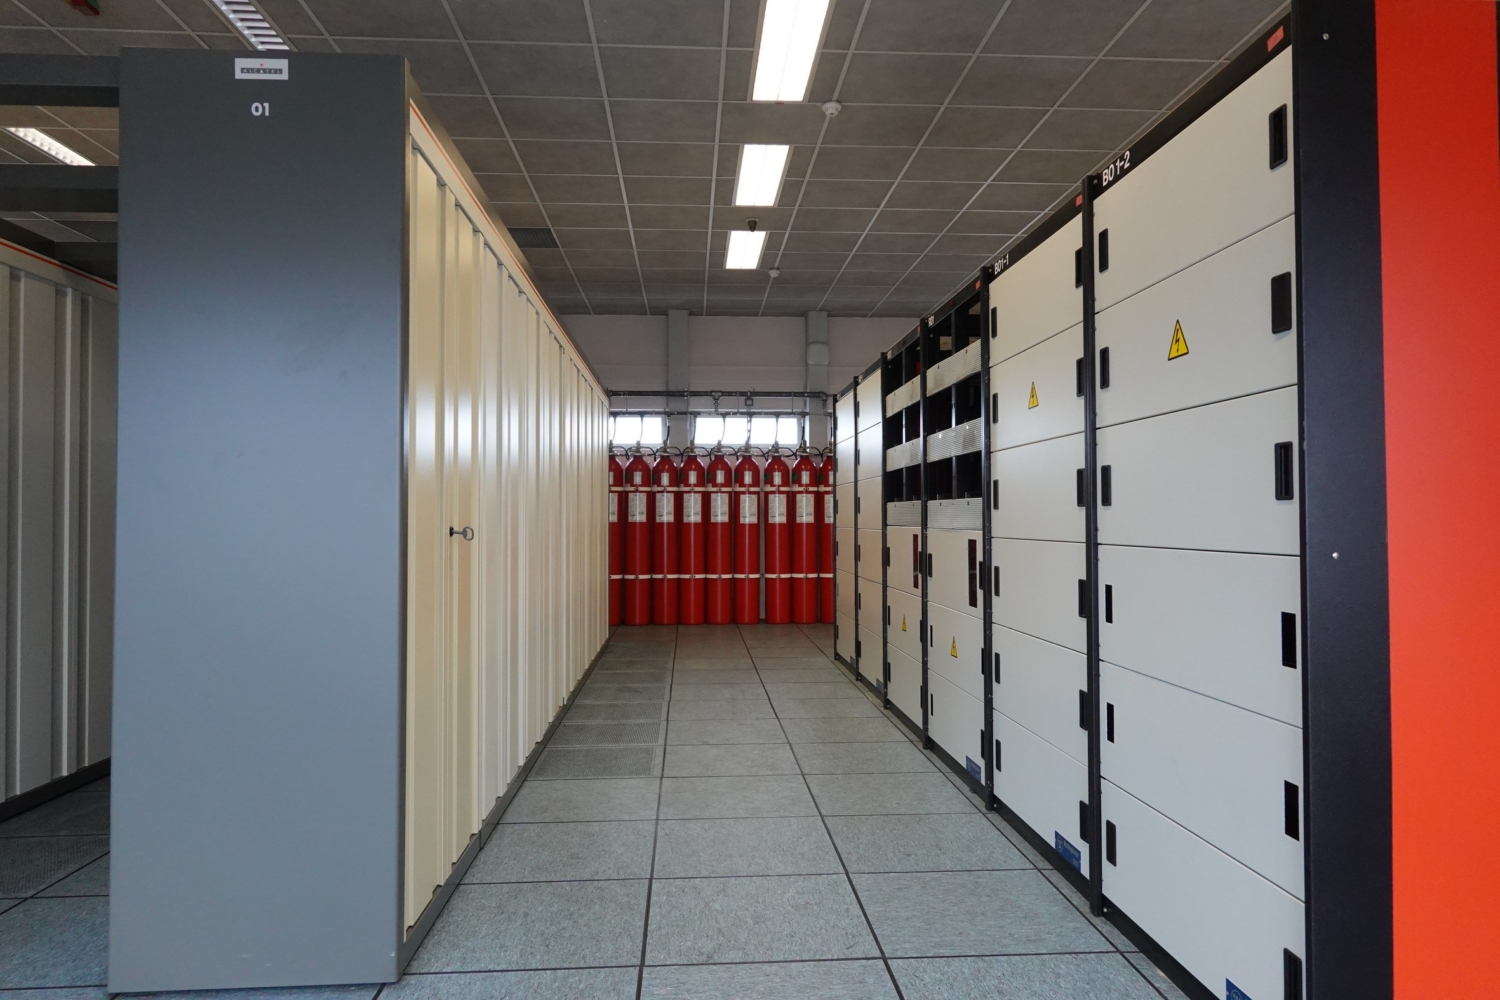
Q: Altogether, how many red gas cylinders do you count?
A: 9